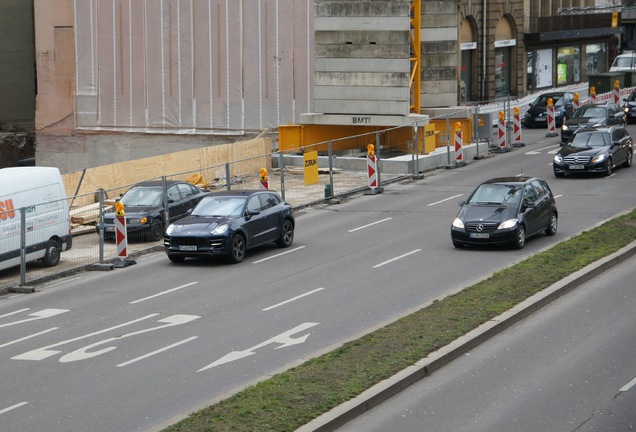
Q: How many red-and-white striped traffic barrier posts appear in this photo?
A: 10